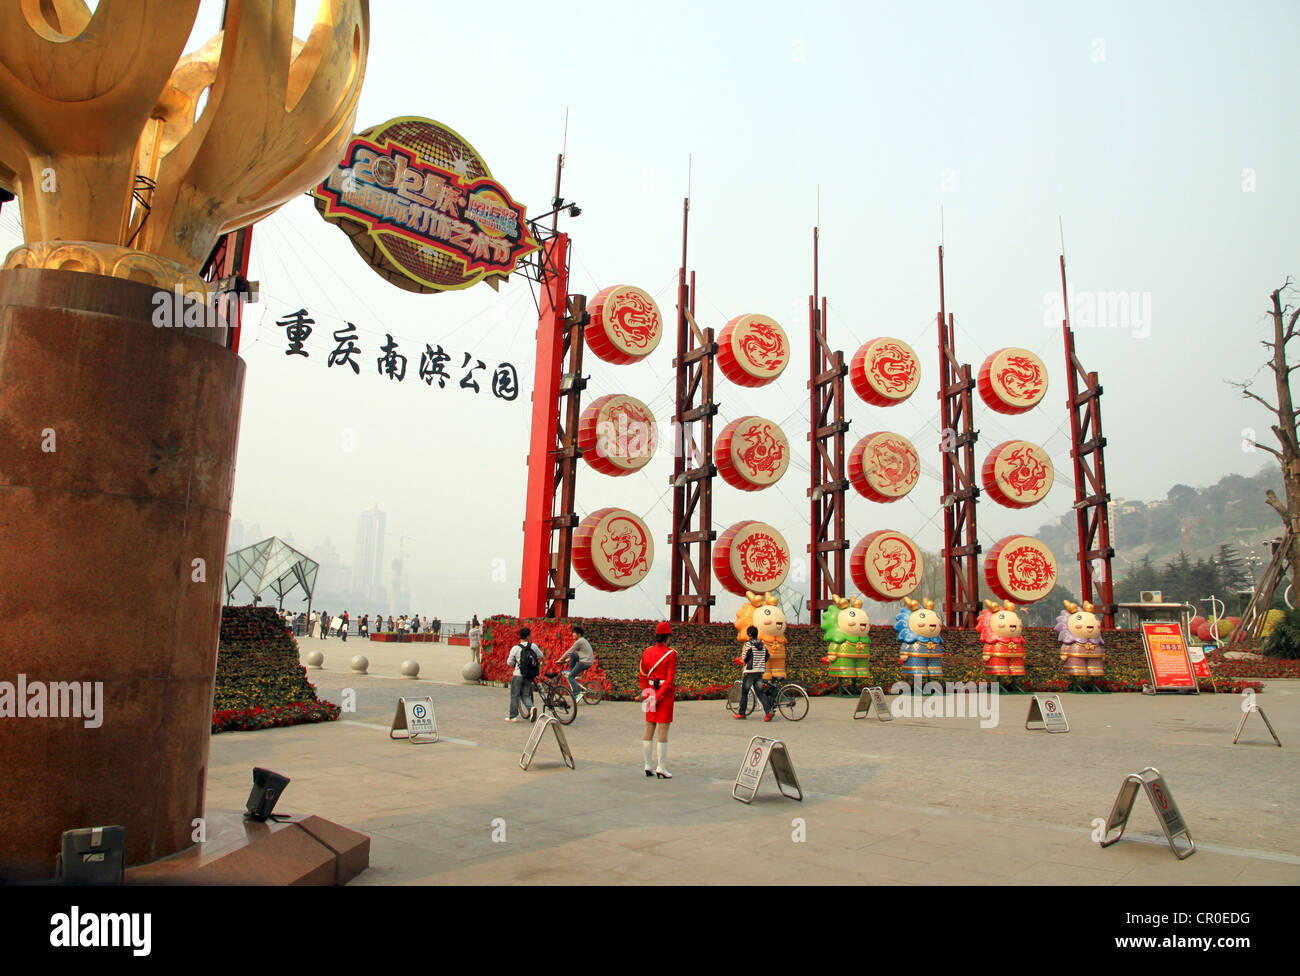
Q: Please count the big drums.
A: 12